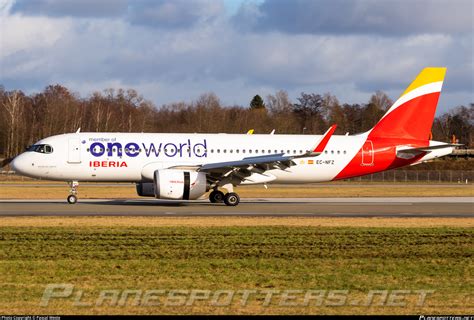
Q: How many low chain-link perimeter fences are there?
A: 1